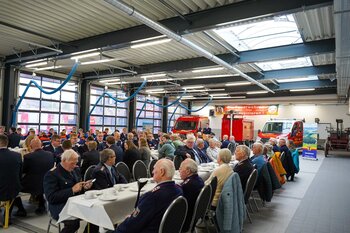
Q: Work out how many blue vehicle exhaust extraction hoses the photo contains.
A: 4